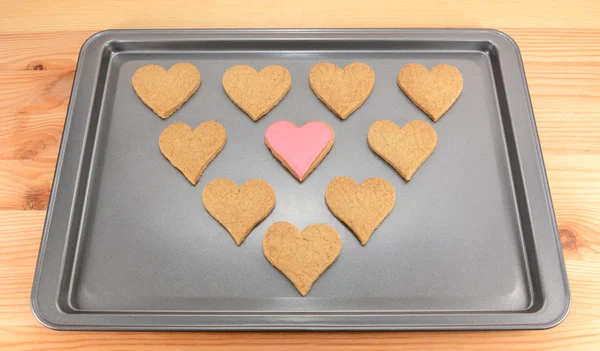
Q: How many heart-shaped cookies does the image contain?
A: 10